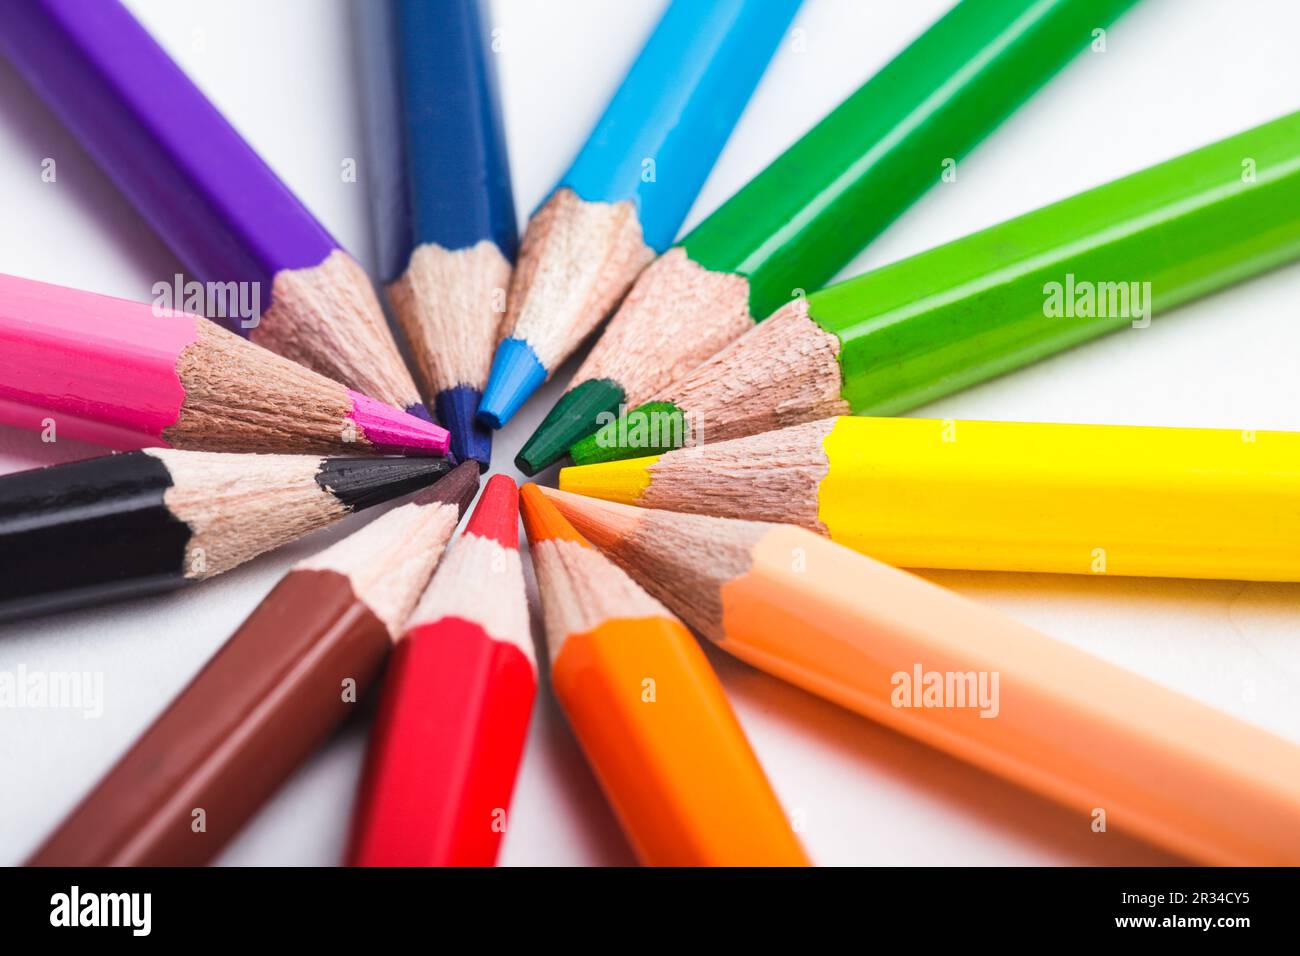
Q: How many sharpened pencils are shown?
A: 12